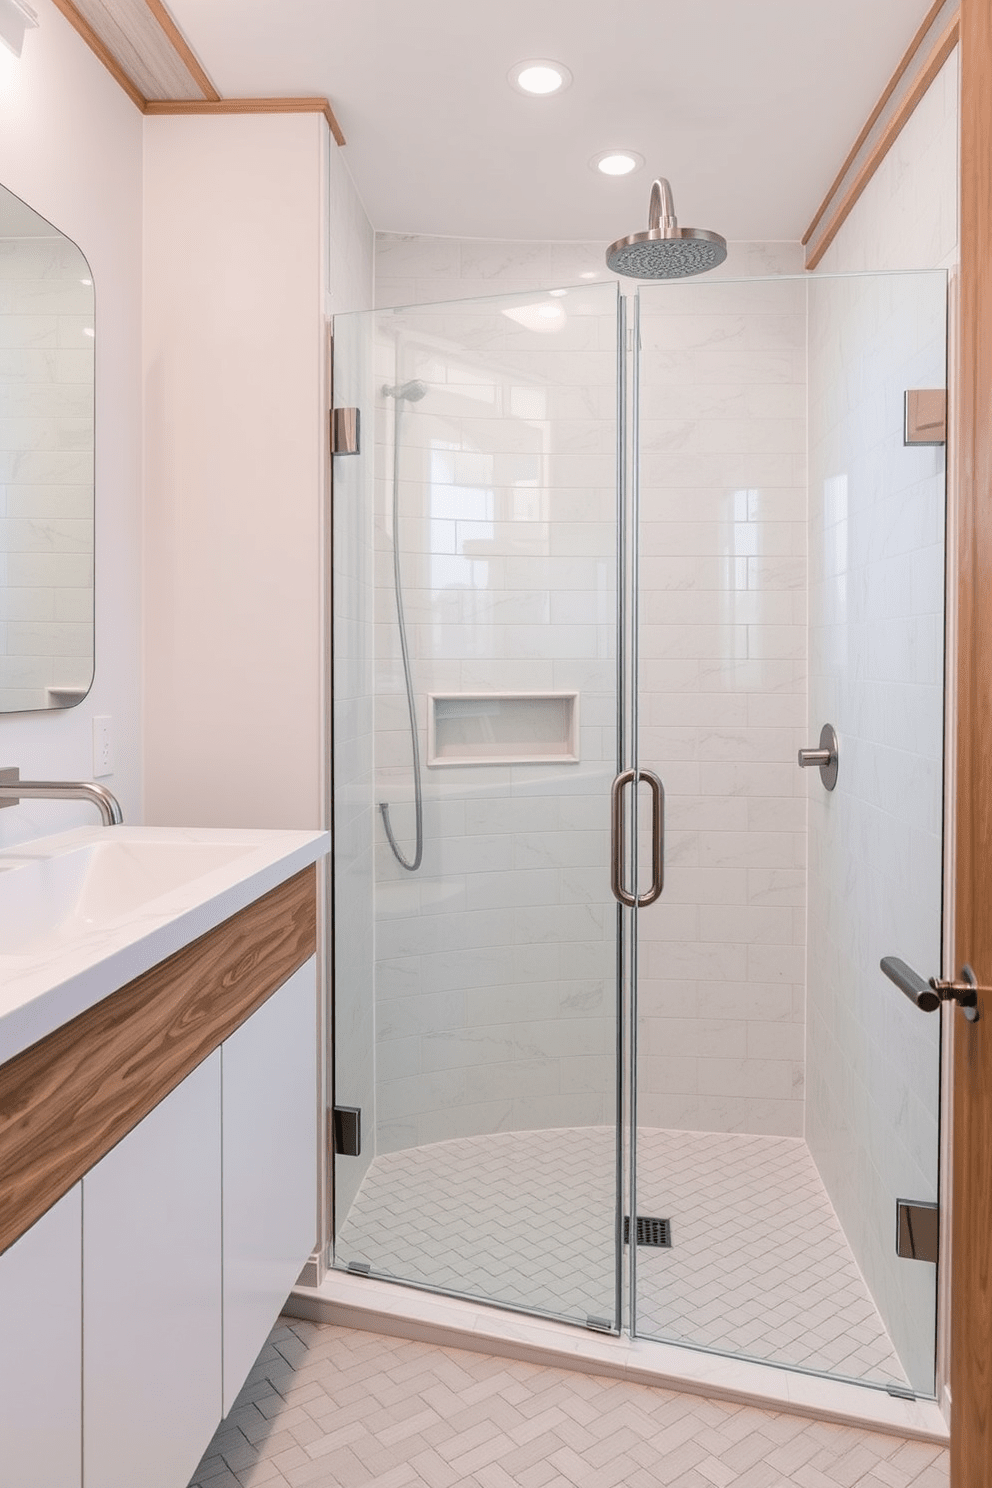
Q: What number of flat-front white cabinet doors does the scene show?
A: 3